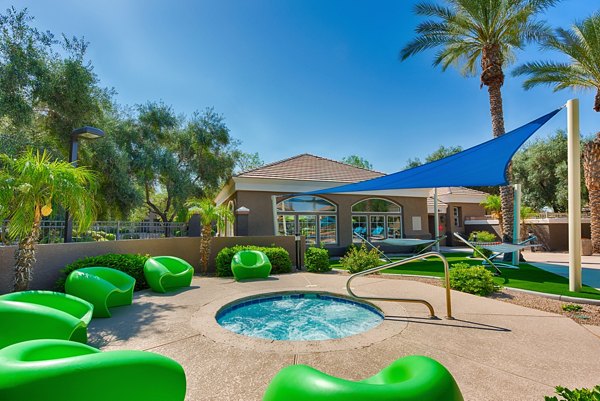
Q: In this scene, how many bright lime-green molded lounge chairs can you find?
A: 6